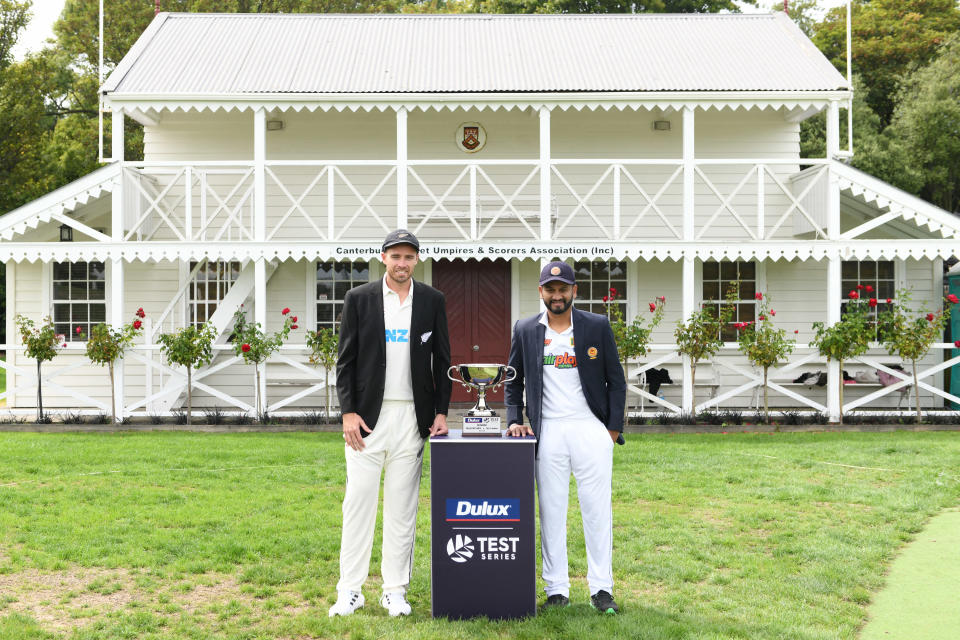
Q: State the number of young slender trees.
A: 10